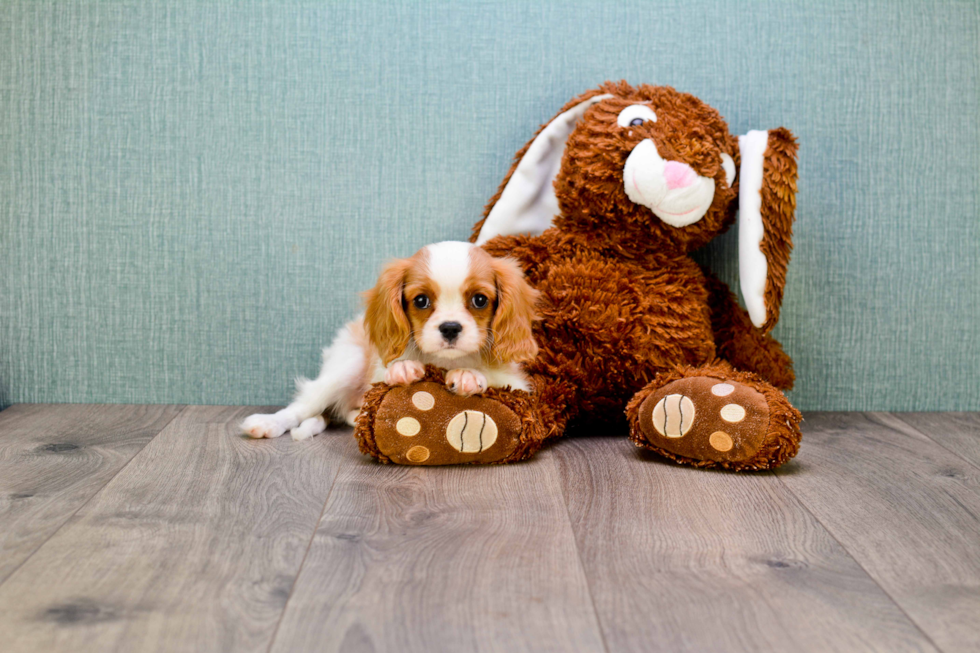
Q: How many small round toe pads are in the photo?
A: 6